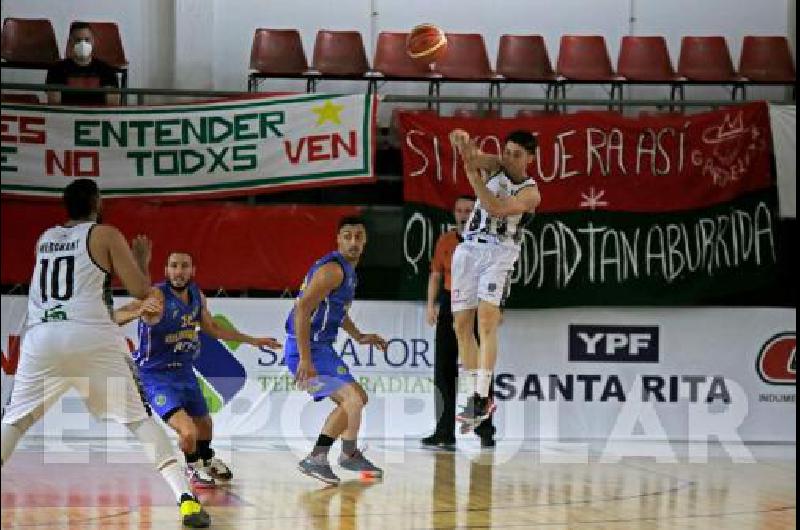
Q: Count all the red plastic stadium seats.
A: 11